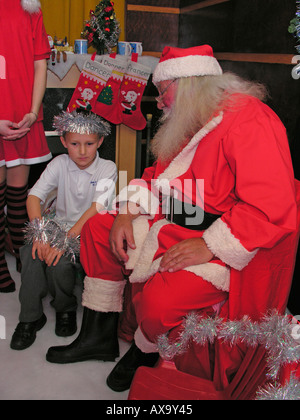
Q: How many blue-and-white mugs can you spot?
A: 3